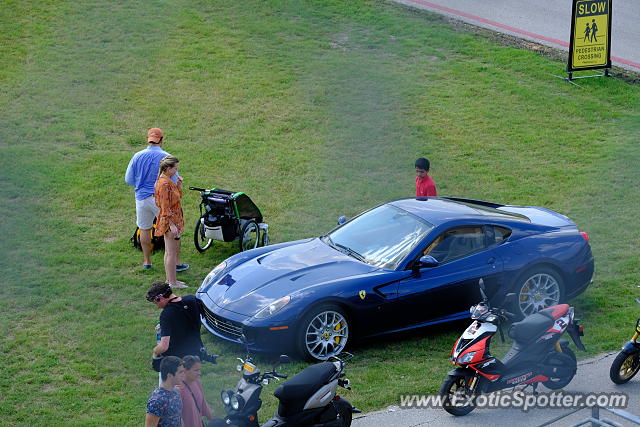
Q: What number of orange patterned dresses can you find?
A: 1